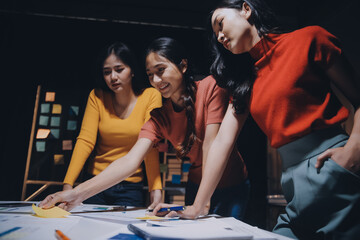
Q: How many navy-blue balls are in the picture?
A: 0